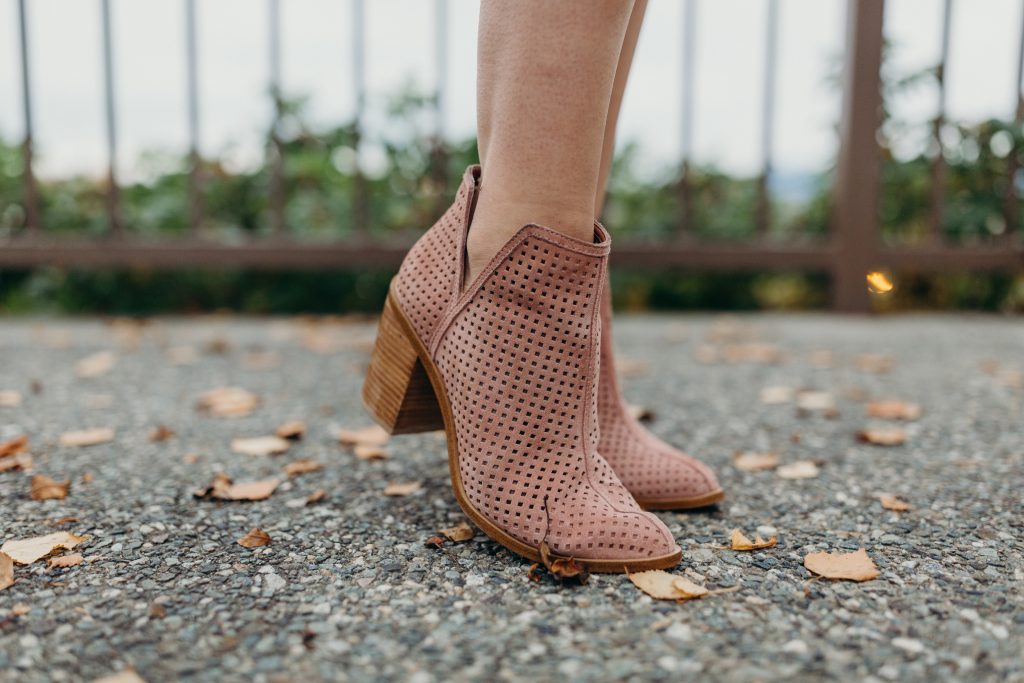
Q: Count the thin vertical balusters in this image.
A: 10